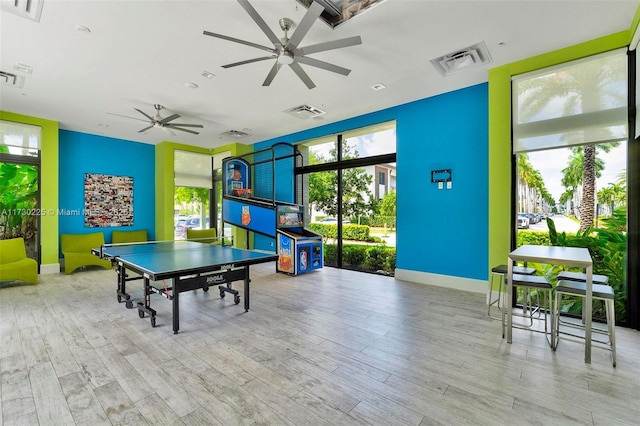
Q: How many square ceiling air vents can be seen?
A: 5